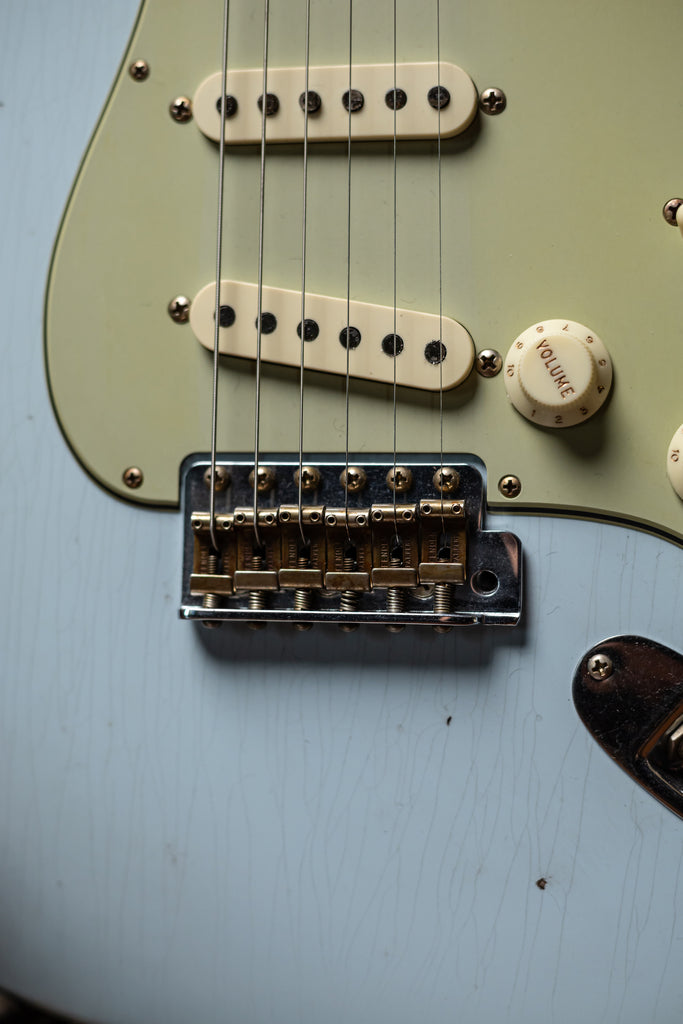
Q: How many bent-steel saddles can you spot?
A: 6